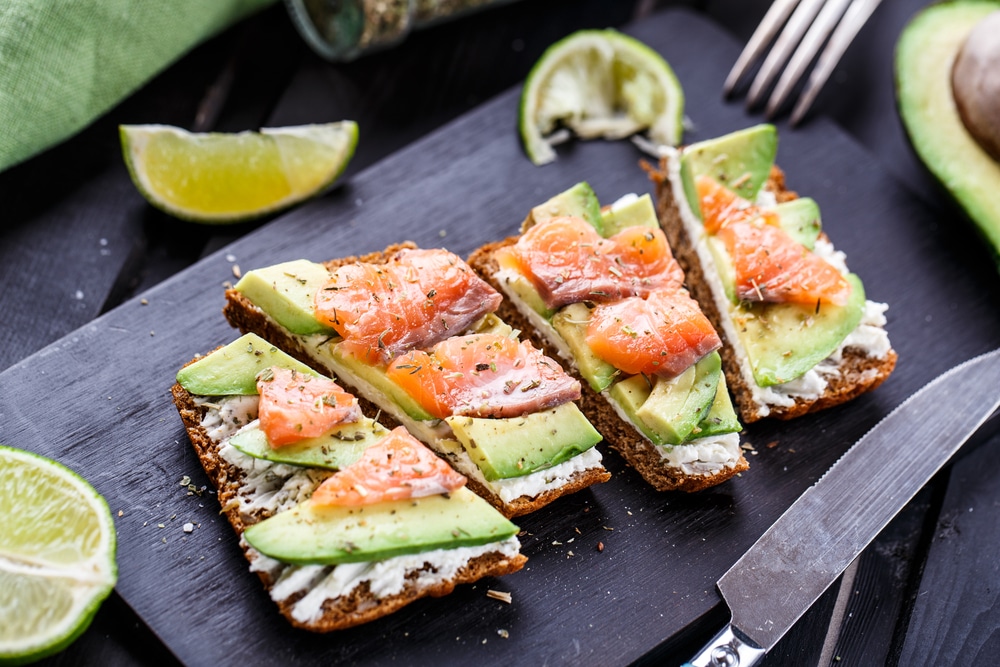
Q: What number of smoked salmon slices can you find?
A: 8